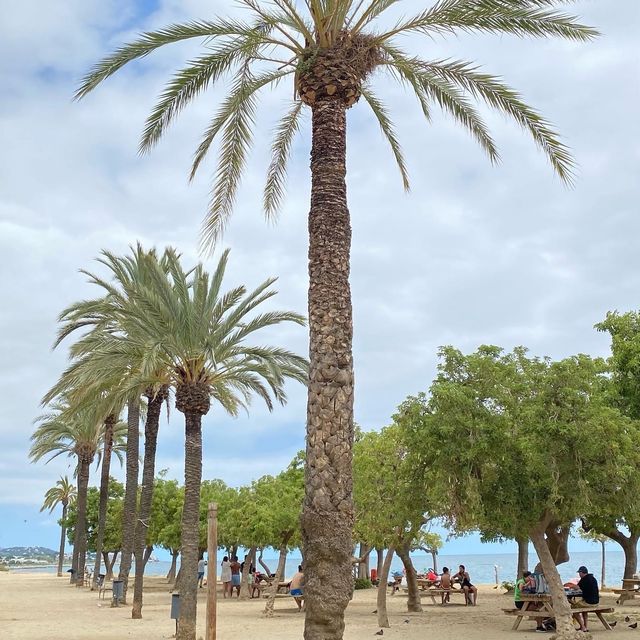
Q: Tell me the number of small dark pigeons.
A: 6